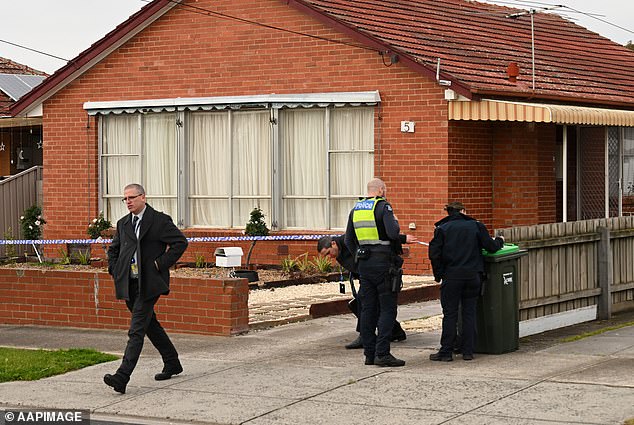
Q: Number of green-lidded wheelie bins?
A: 1